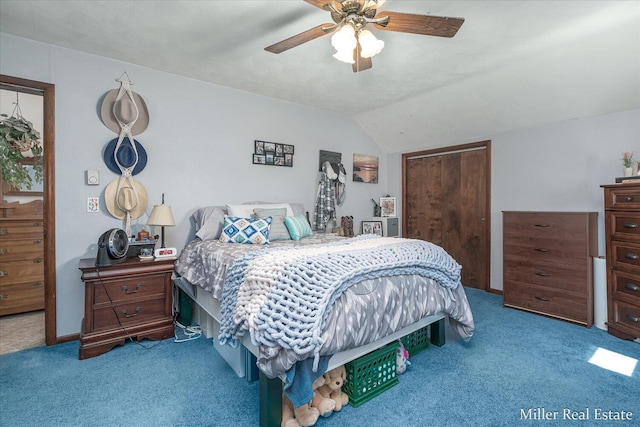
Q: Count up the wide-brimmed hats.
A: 3